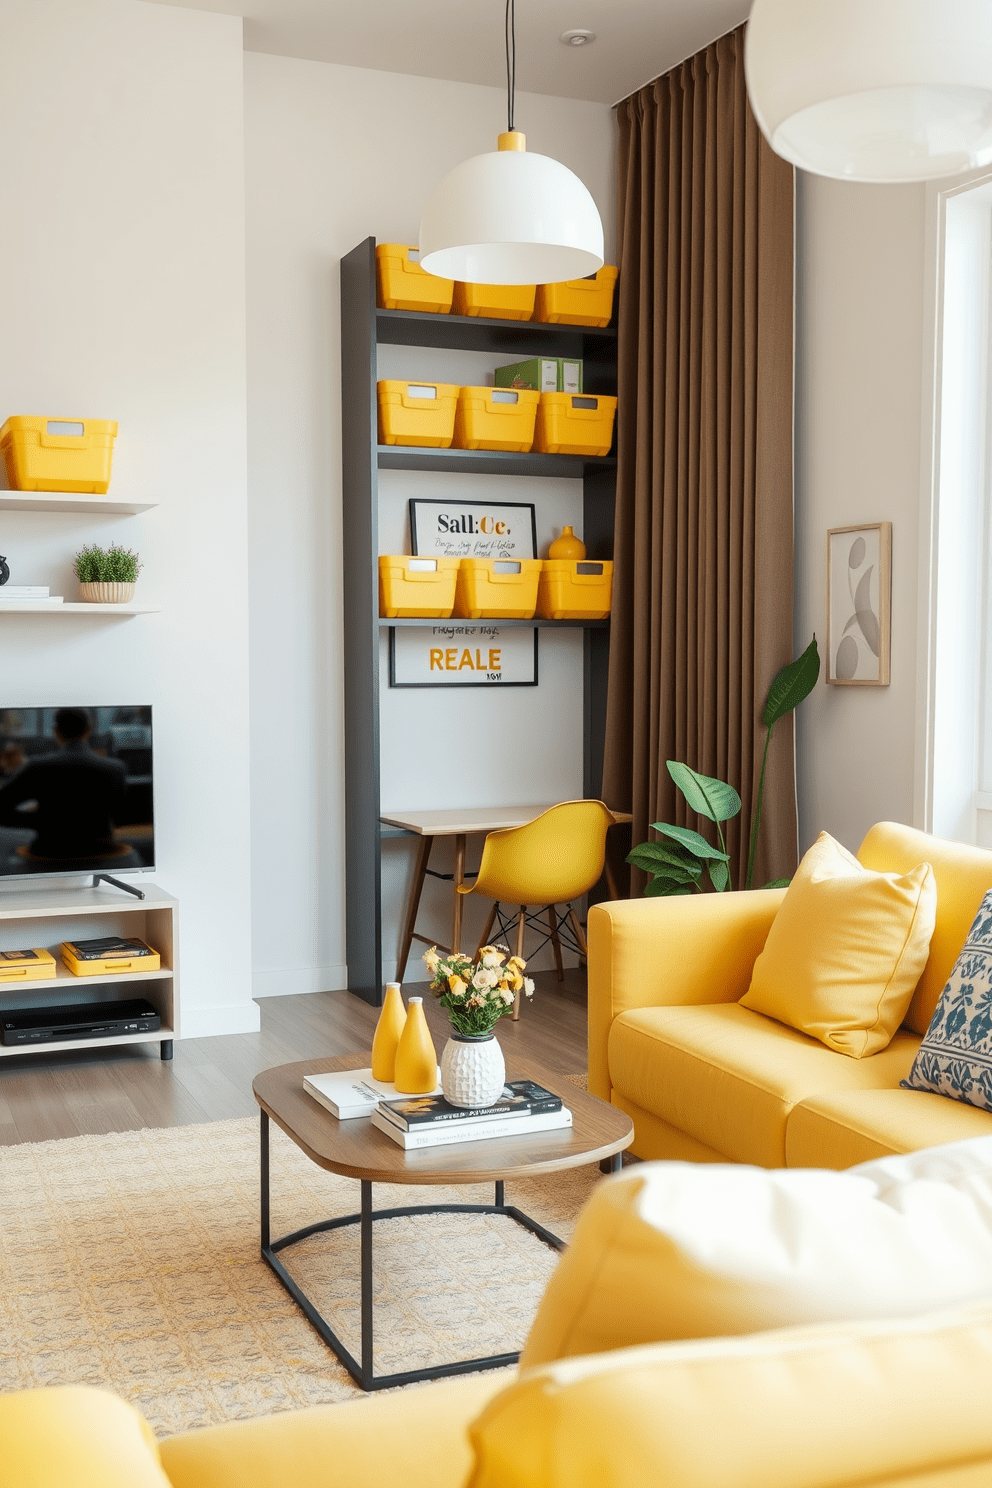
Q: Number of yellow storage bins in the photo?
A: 10